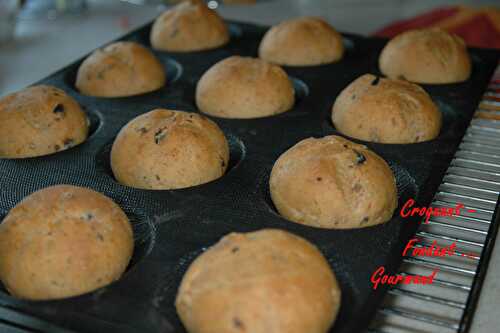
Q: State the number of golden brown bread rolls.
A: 11